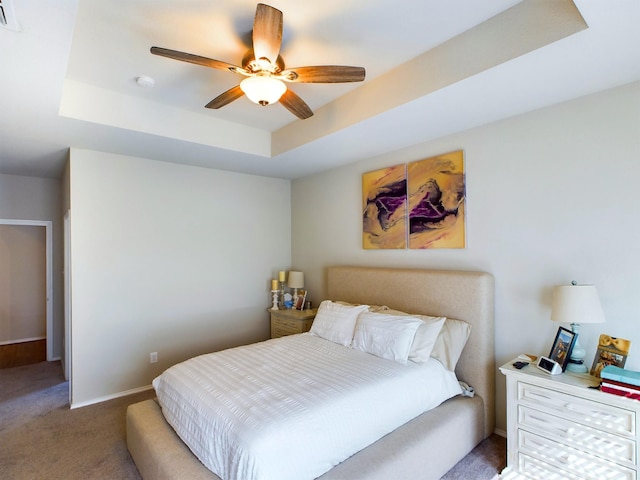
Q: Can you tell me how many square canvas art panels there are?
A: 2